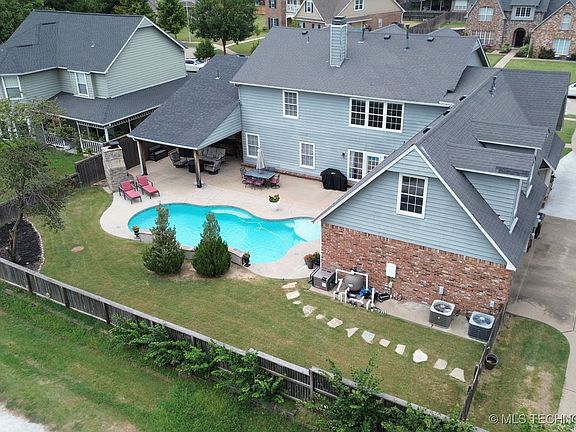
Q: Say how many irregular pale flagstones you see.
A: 13